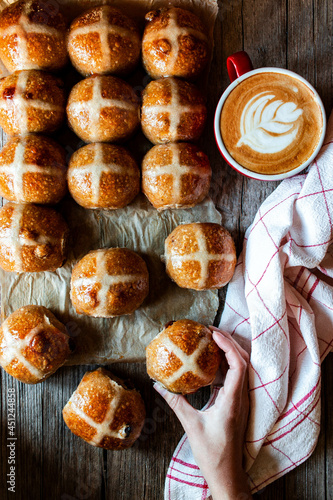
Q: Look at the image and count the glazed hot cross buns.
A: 15